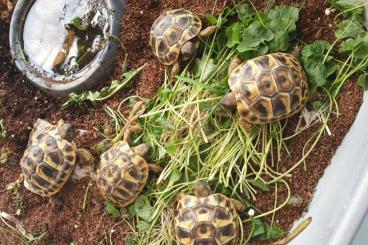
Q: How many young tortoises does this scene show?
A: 5